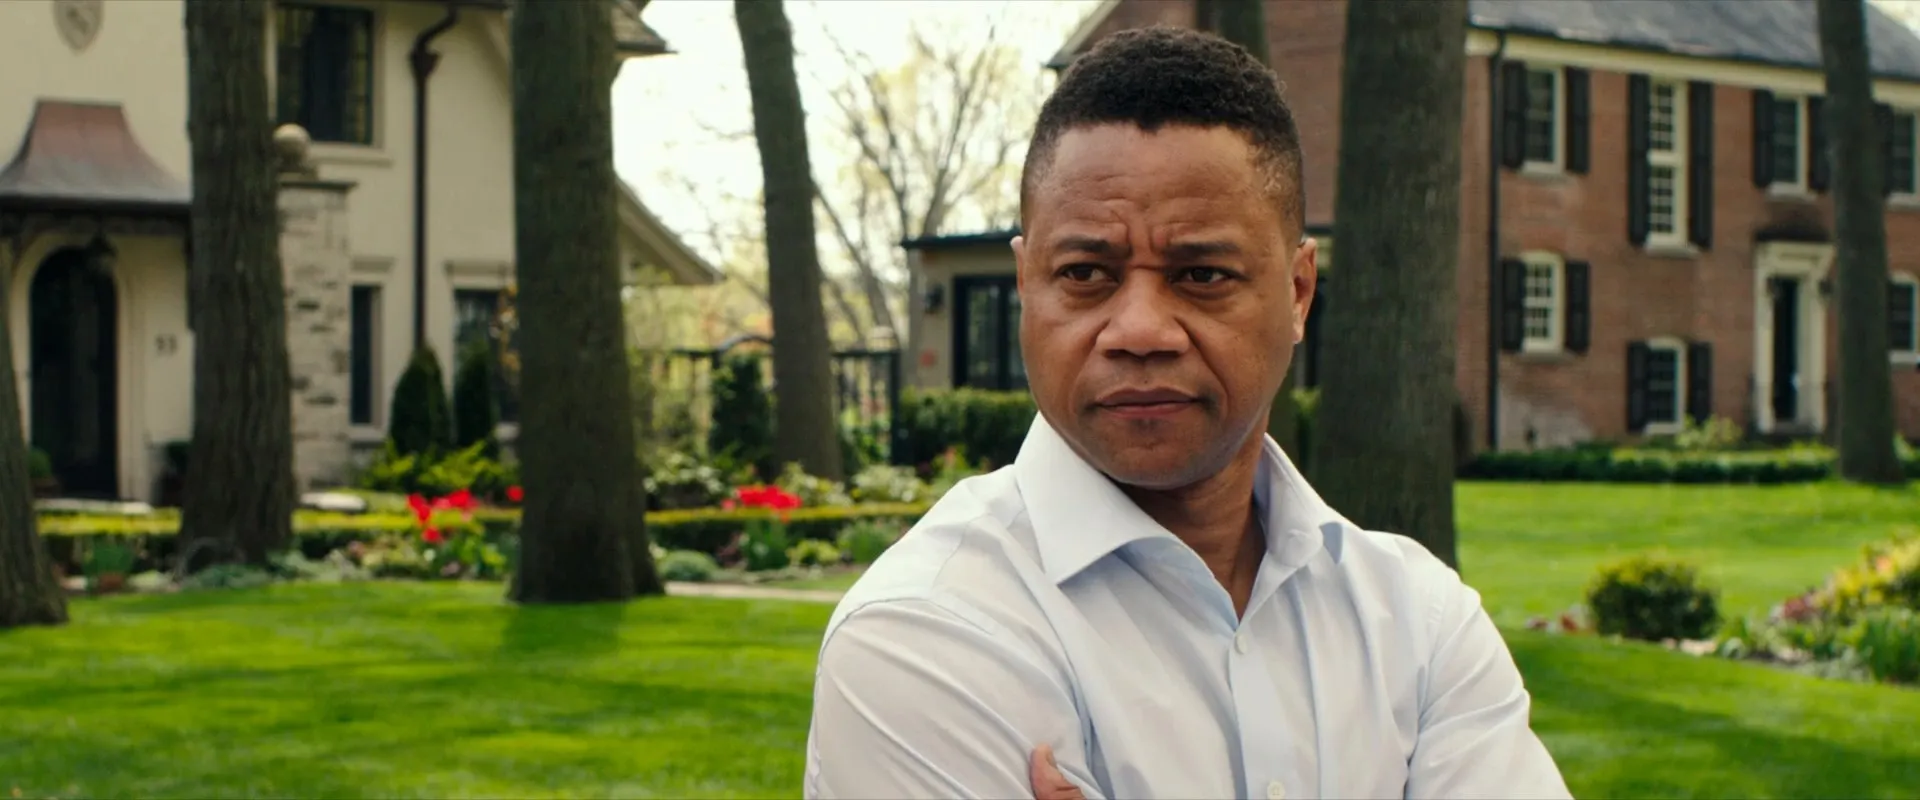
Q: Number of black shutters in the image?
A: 11